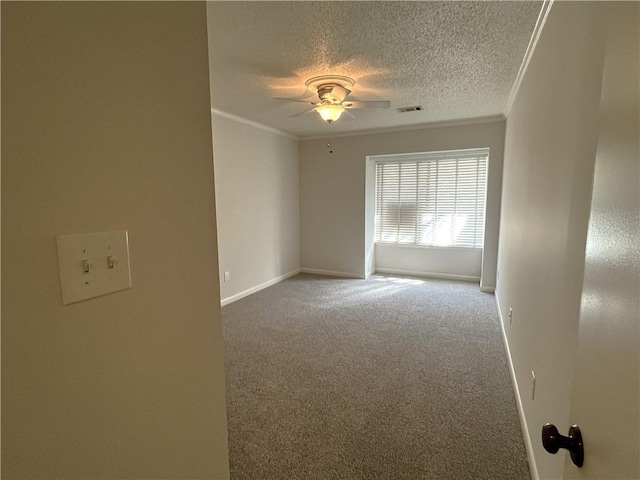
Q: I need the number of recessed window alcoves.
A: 1